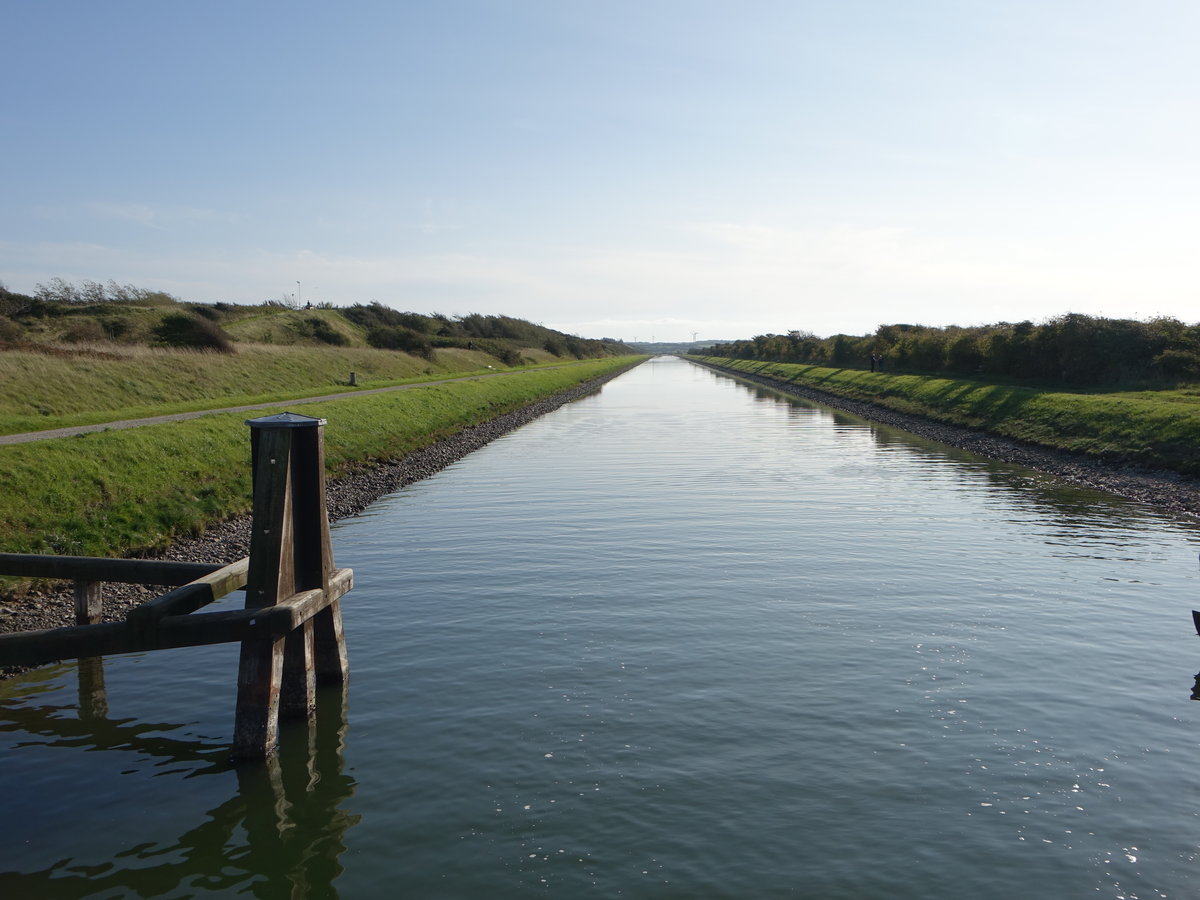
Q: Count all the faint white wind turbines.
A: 3